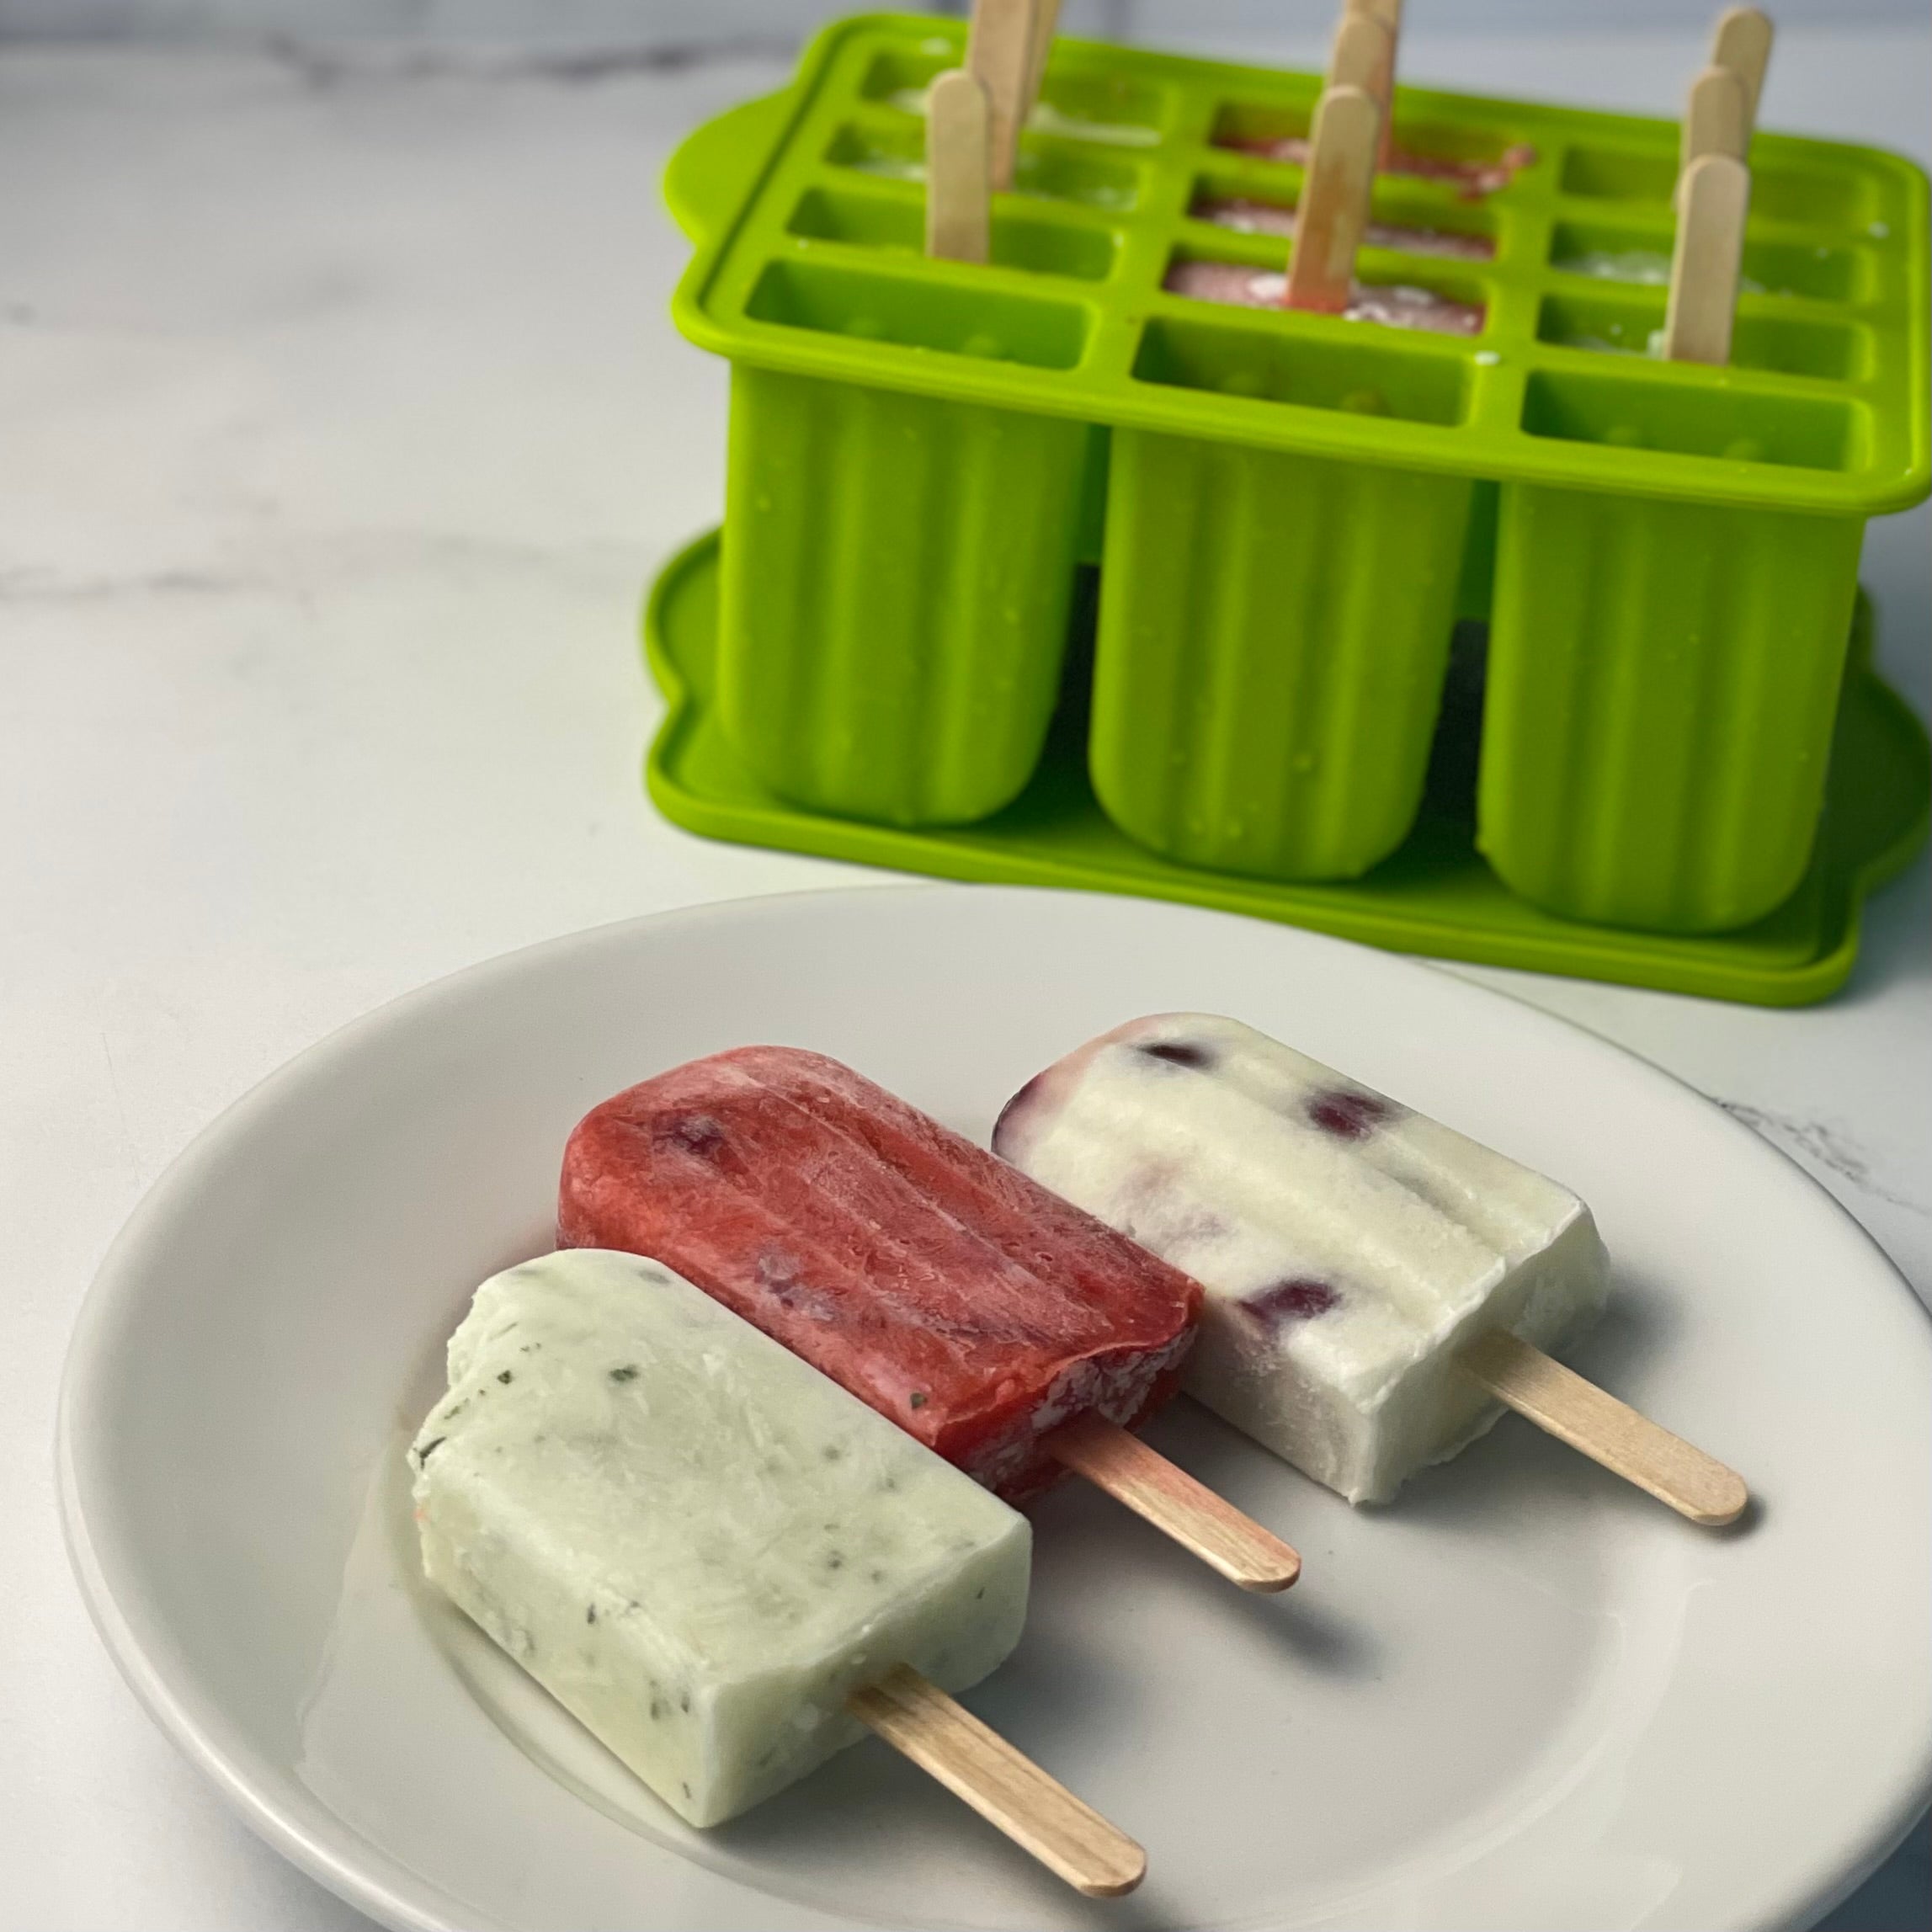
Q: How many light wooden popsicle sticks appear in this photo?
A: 12